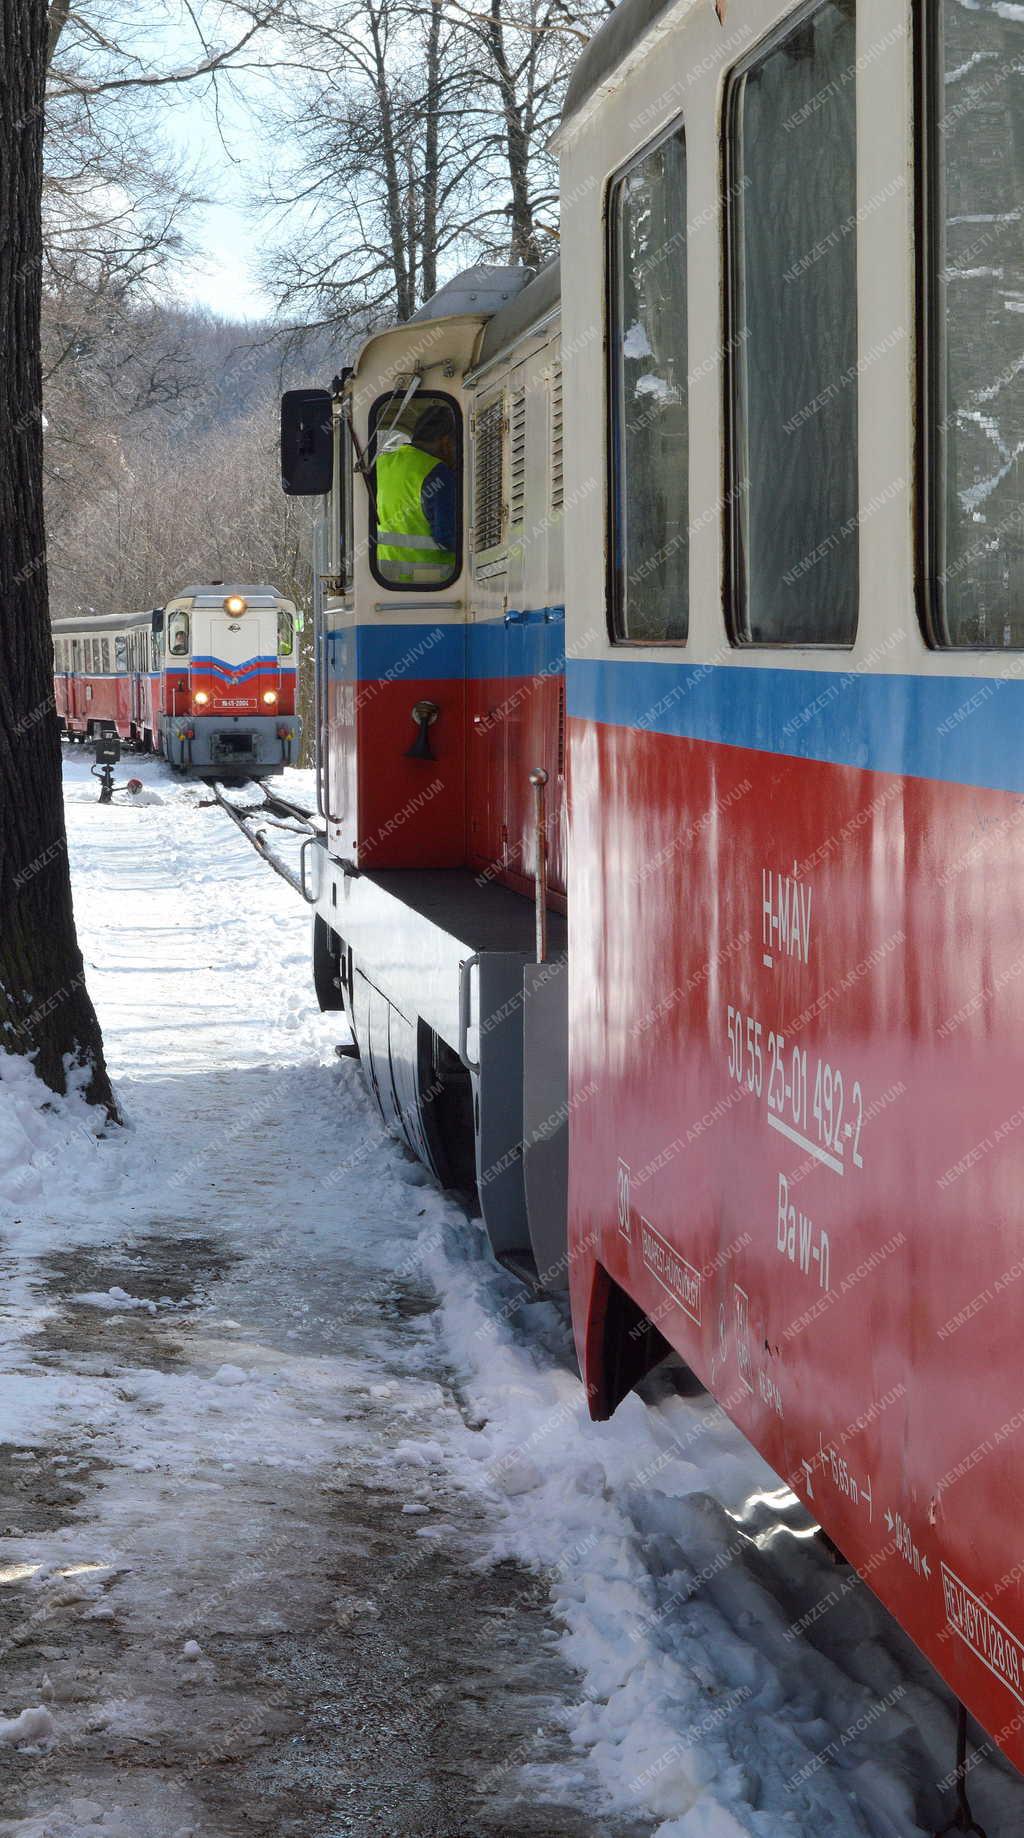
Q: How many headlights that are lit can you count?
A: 3